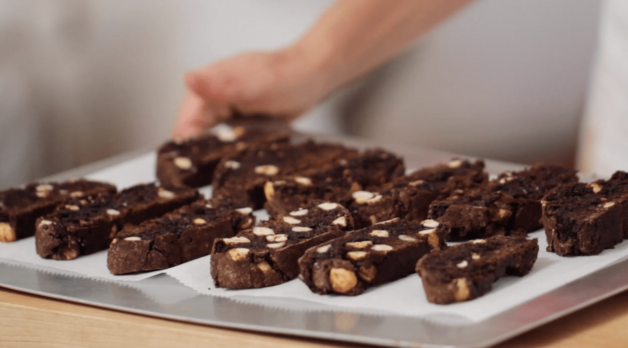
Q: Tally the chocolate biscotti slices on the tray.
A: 12